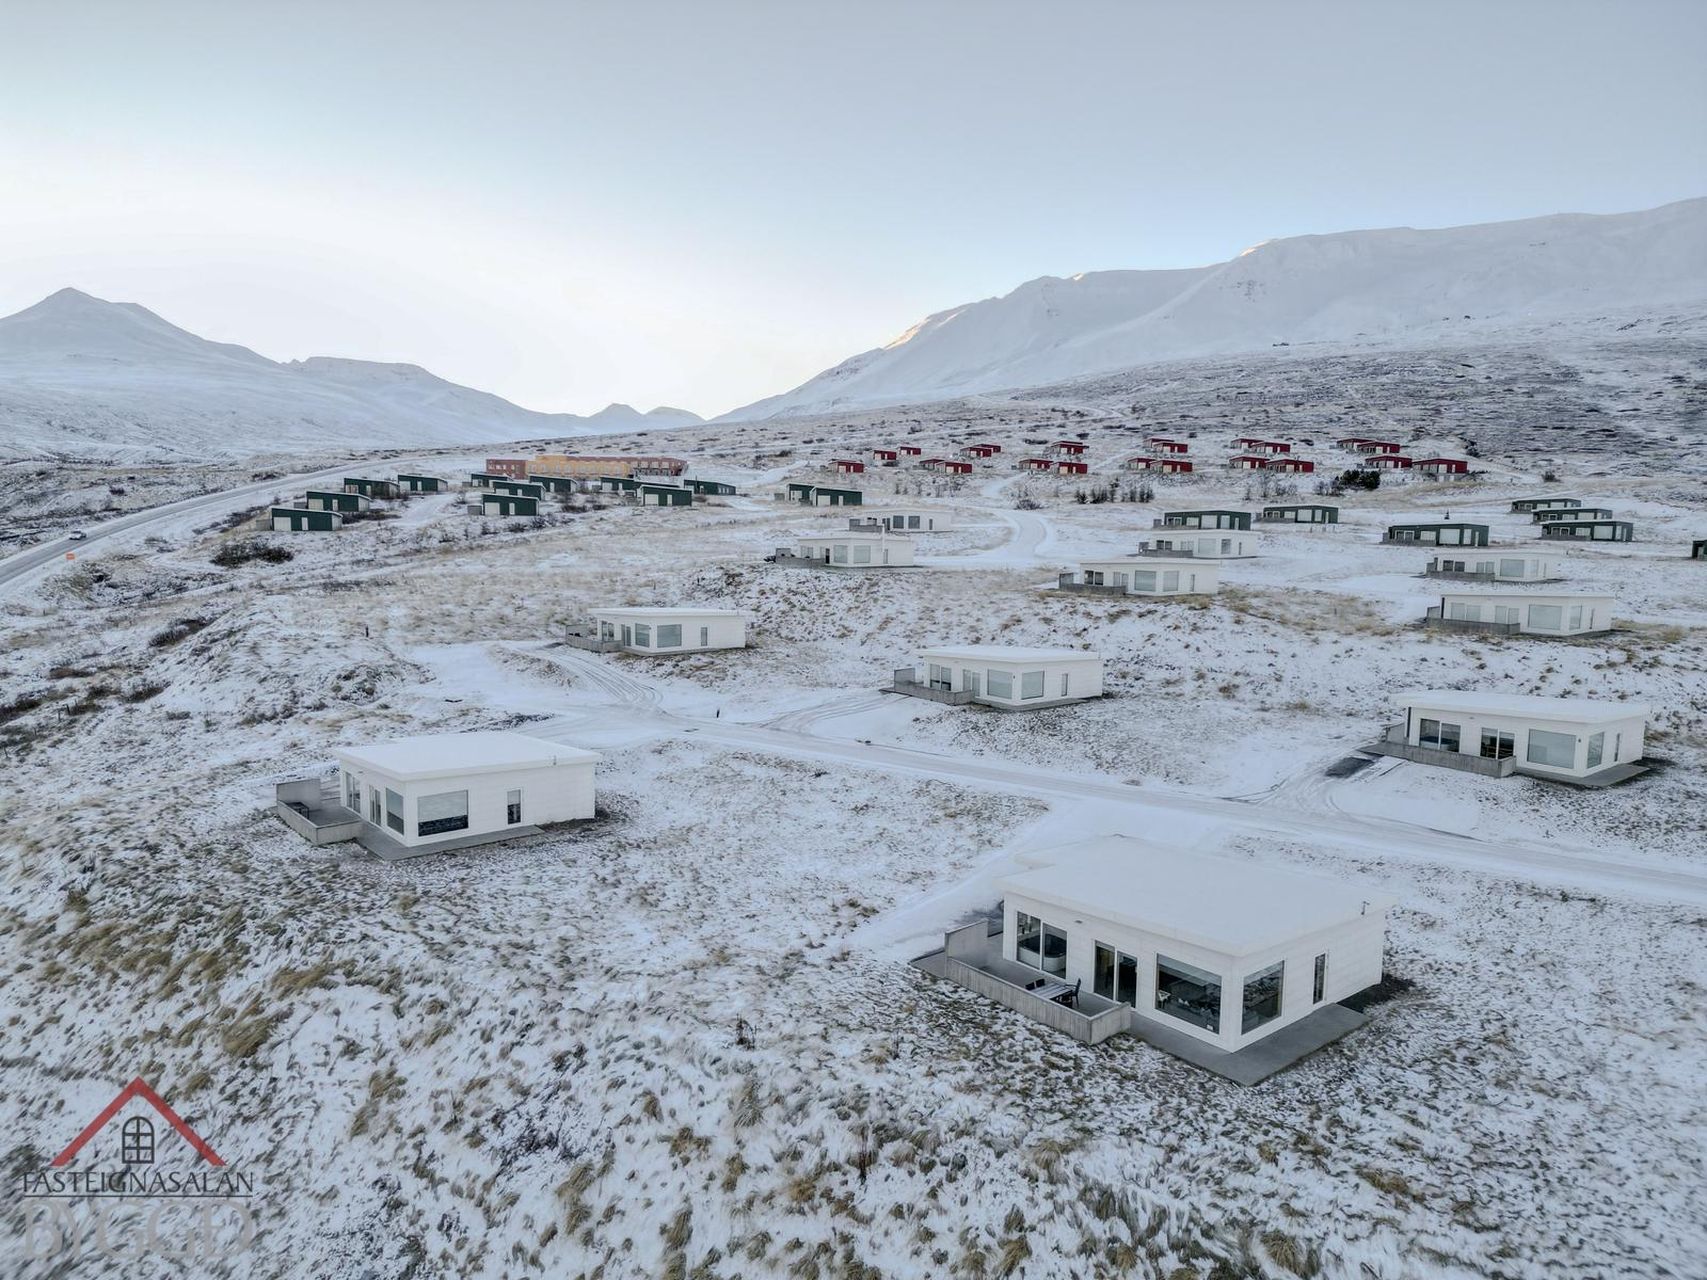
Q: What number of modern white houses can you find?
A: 11